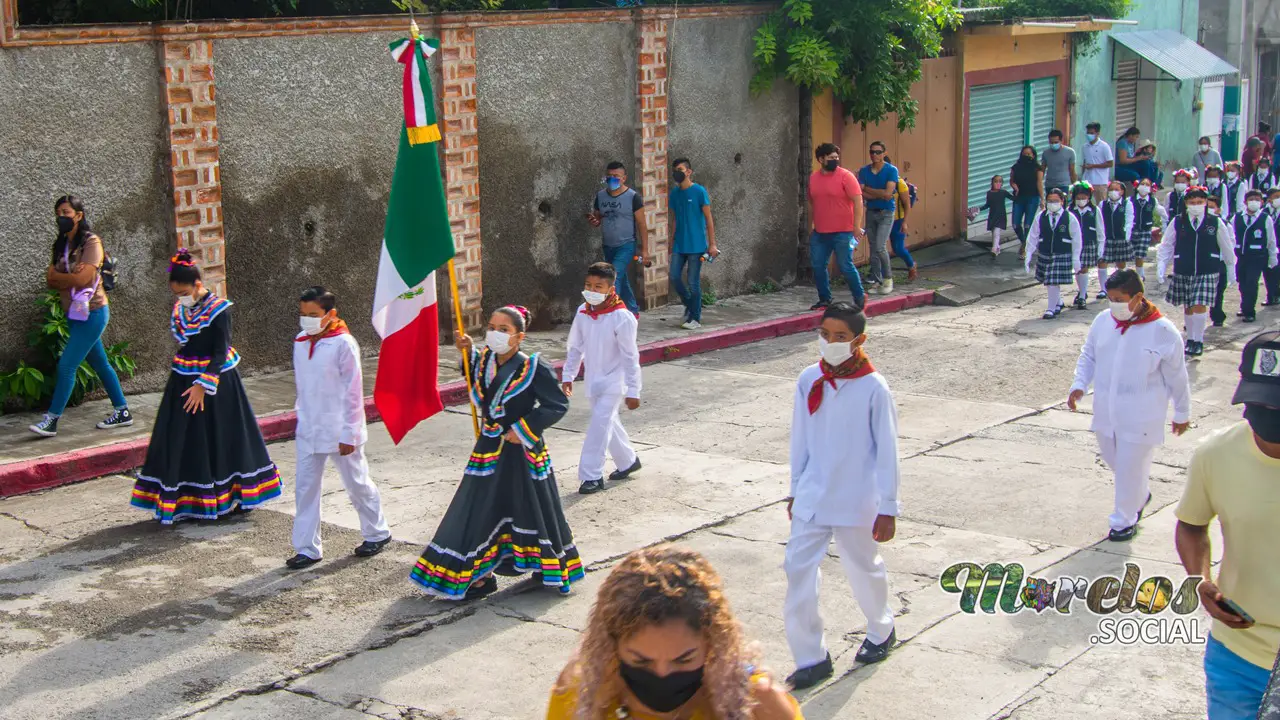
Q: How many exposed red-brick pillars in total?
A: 3